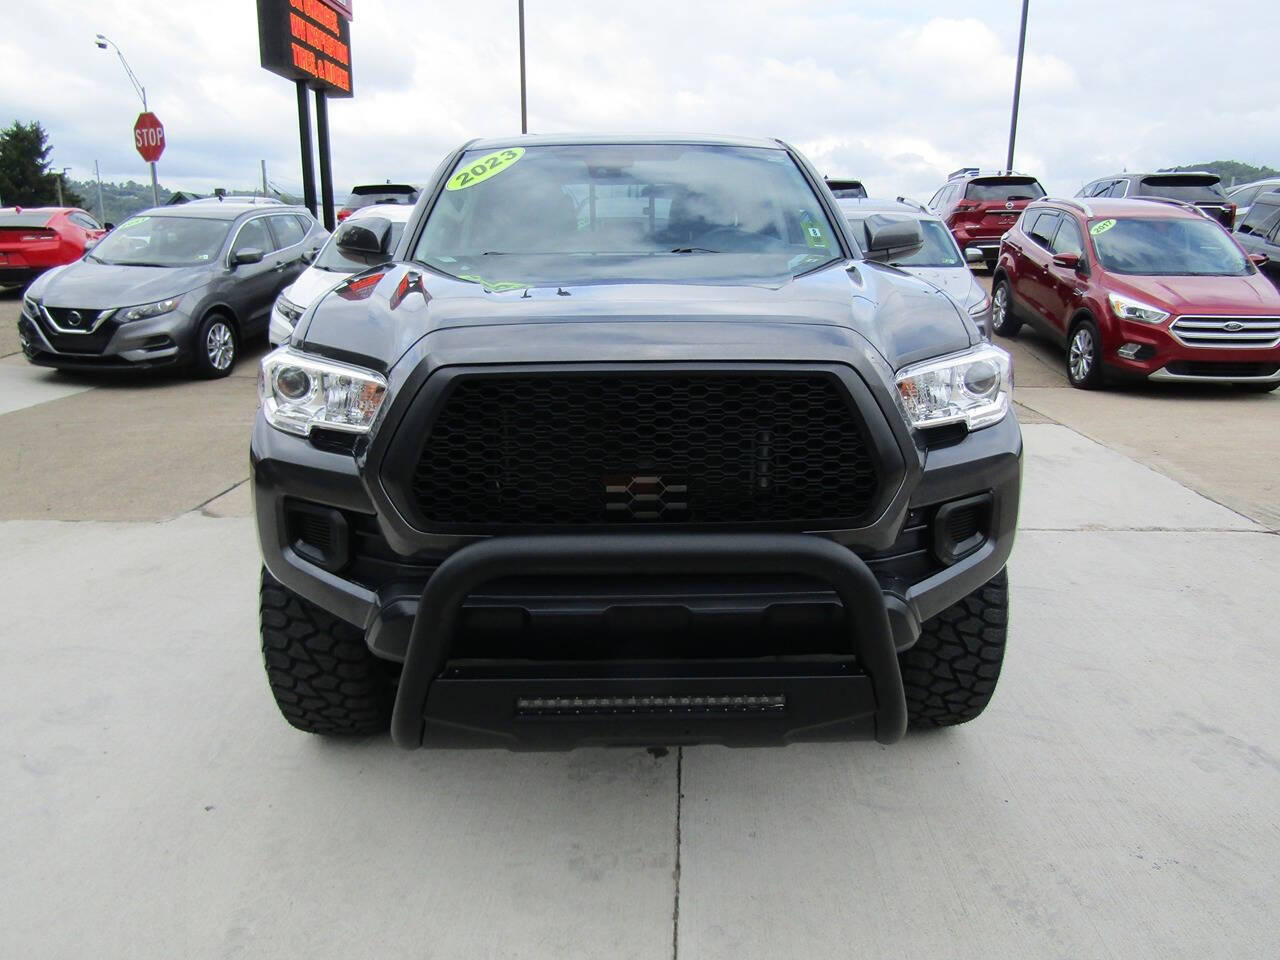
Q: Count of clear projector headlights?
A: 2